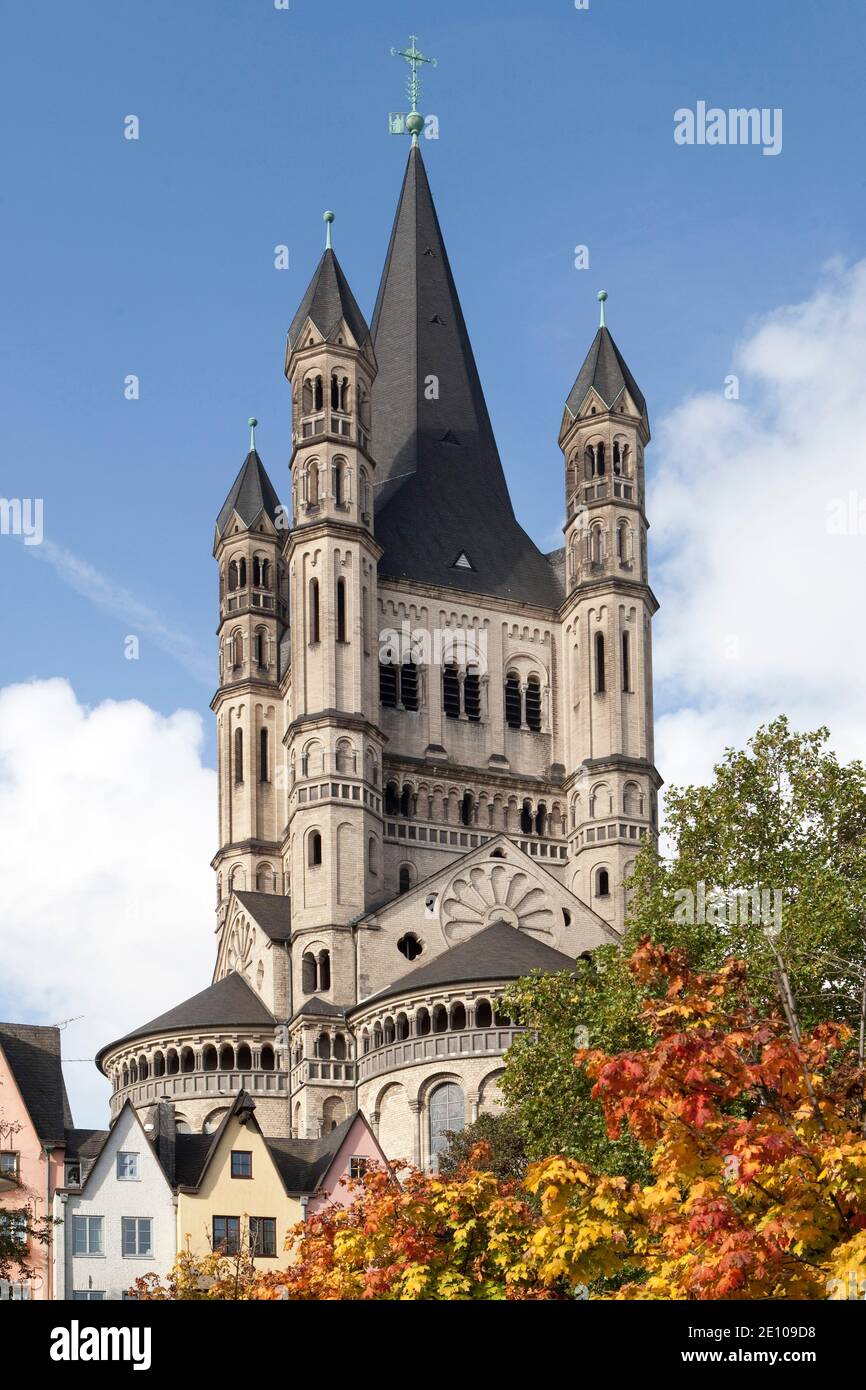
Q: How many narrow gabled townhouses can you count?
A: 4